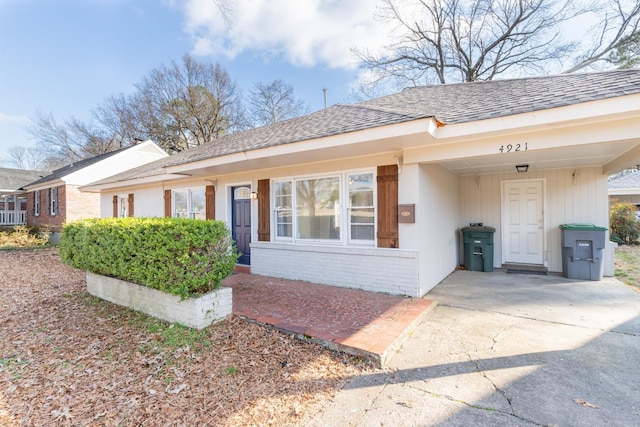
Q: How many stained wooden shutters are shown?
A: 6